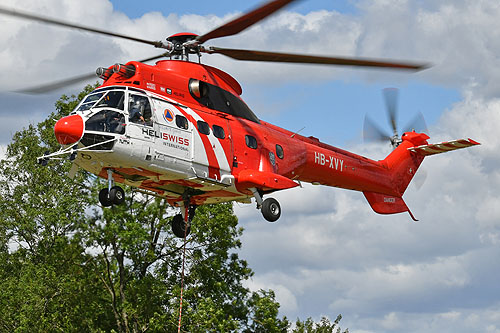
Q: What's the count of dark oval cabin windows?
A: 5